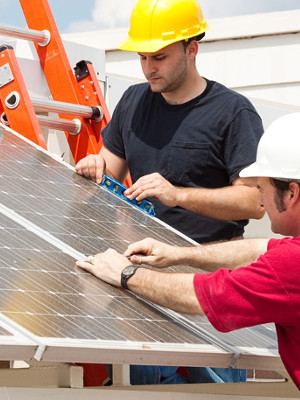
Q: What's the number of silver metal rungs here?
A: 3